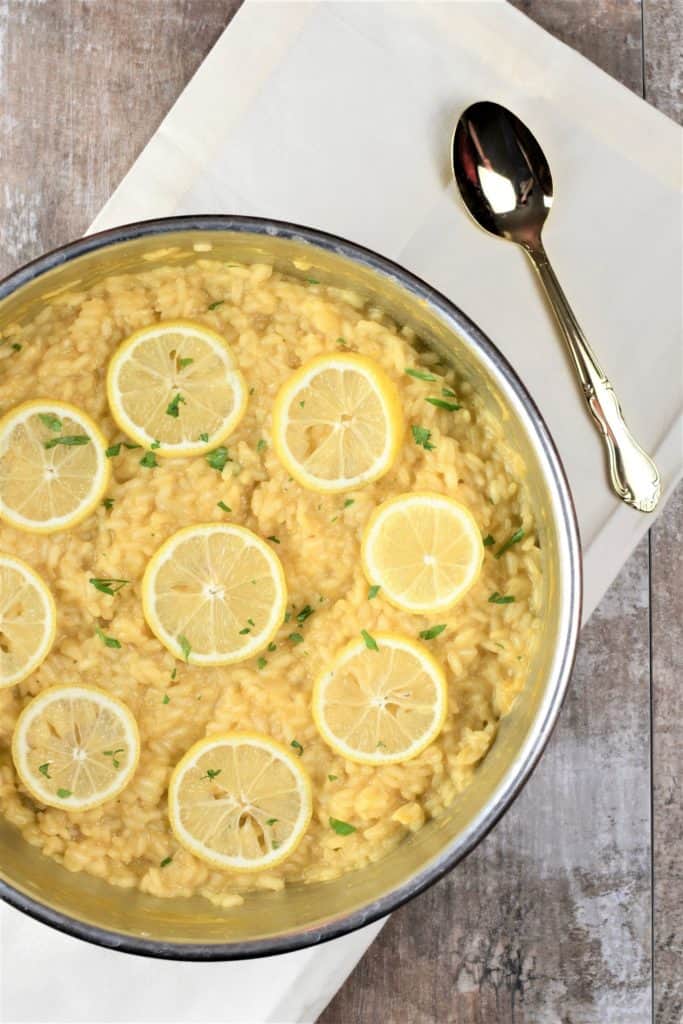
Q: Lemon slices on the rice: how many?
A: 9